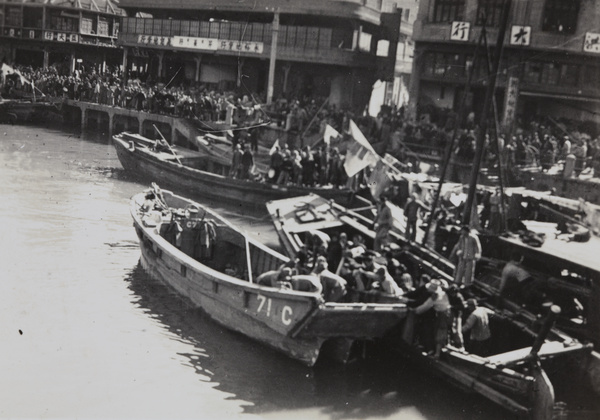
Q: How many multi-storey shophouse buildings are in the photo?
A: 3